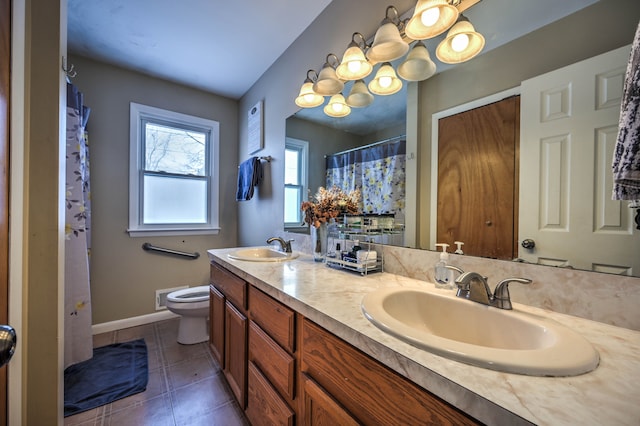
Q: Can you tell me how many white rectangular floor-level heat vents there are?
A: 1